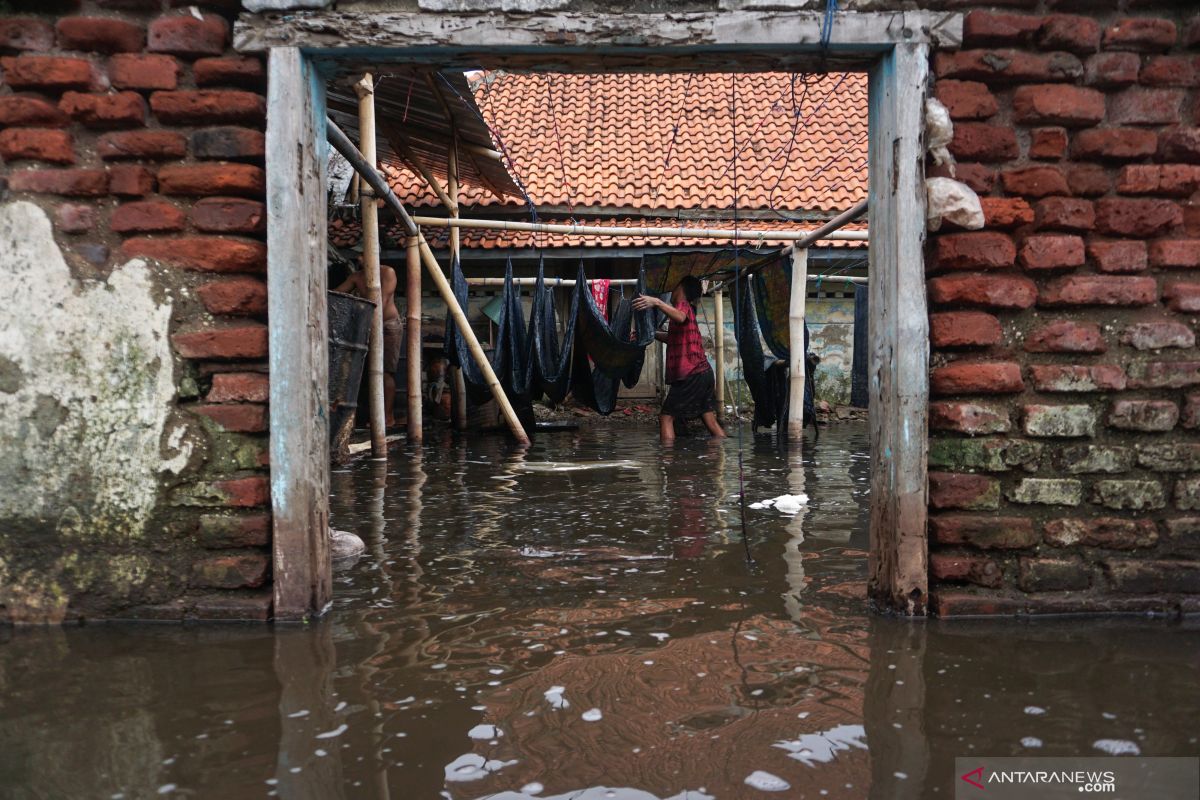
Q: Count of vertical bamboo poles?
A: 5